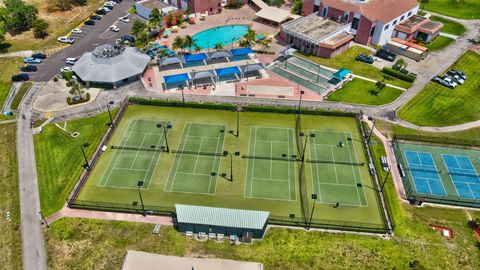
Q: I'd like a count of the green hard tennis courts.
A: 4